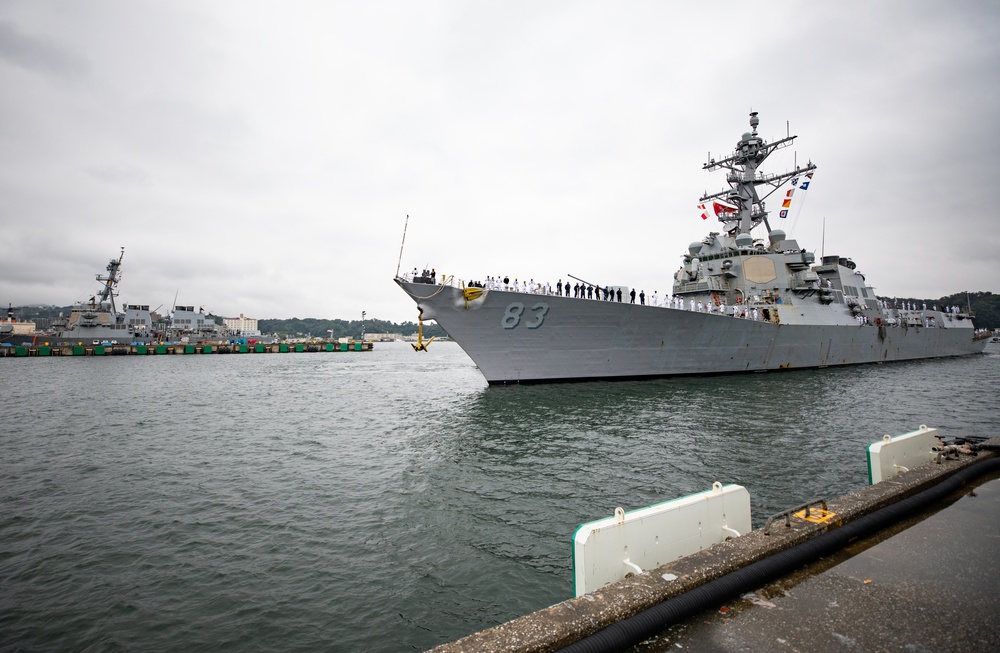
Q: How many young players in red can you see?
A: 0